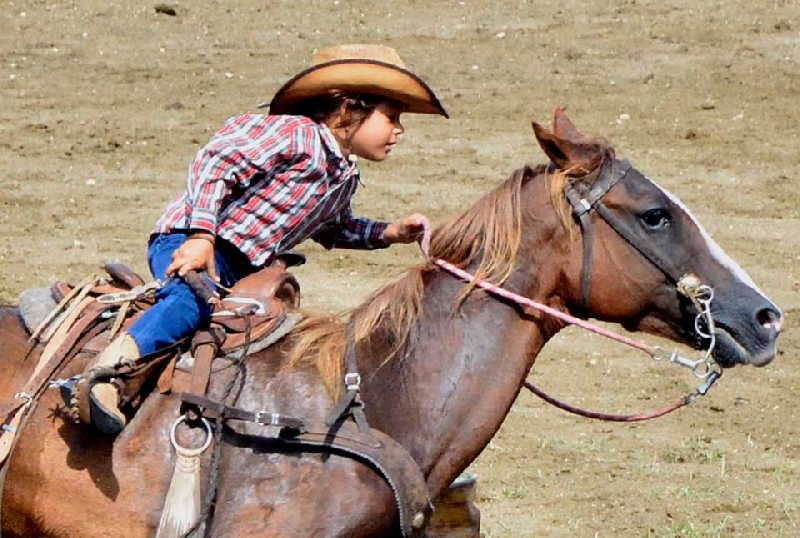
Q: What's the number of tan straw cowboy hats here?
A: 1